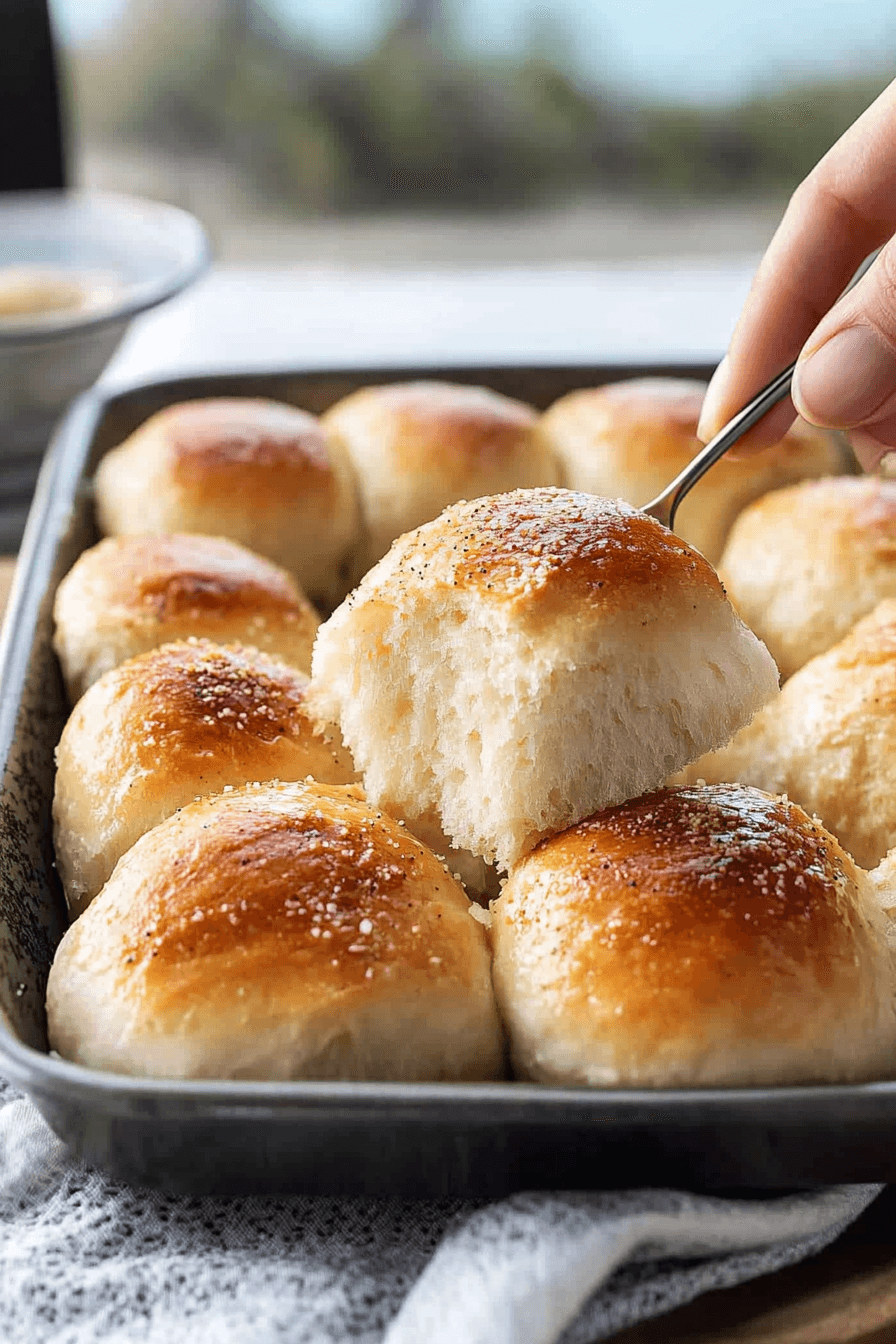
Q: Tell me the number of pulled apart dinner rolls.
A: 1